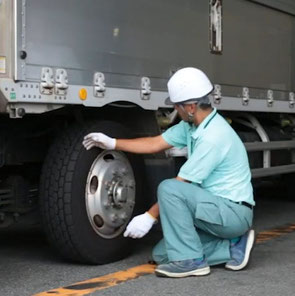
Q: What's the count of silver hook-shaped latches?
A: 8